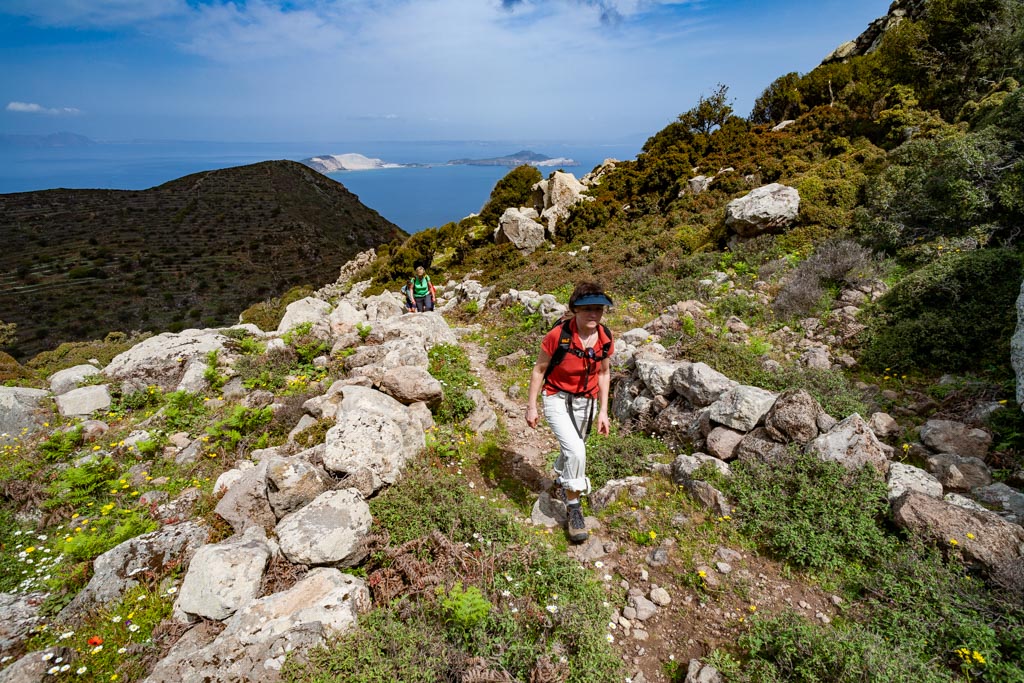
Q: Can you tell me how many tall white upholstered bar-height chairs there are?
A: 0